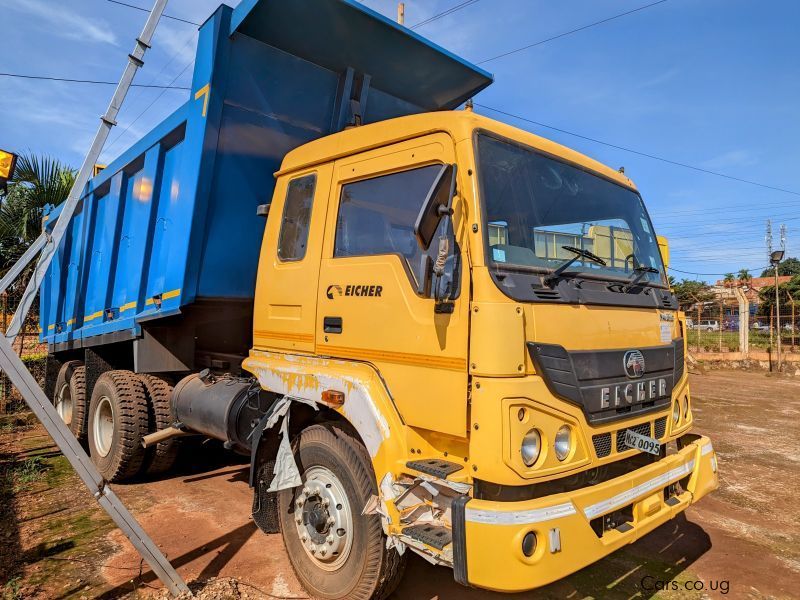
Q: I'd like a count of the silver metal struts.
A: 3